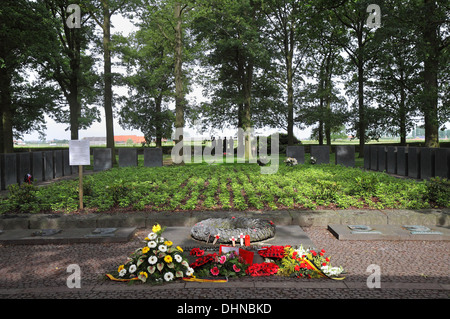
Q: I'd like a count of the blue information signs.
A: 0